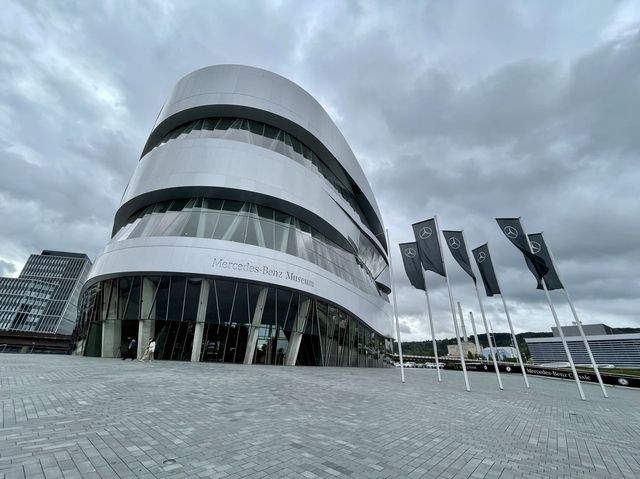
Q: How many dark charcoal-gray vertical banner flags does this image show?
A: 6